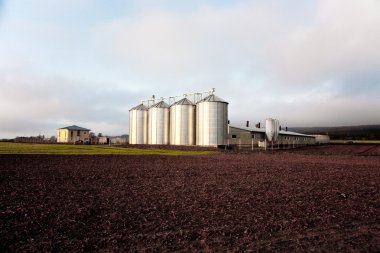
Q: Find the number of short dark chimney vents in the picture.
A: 5